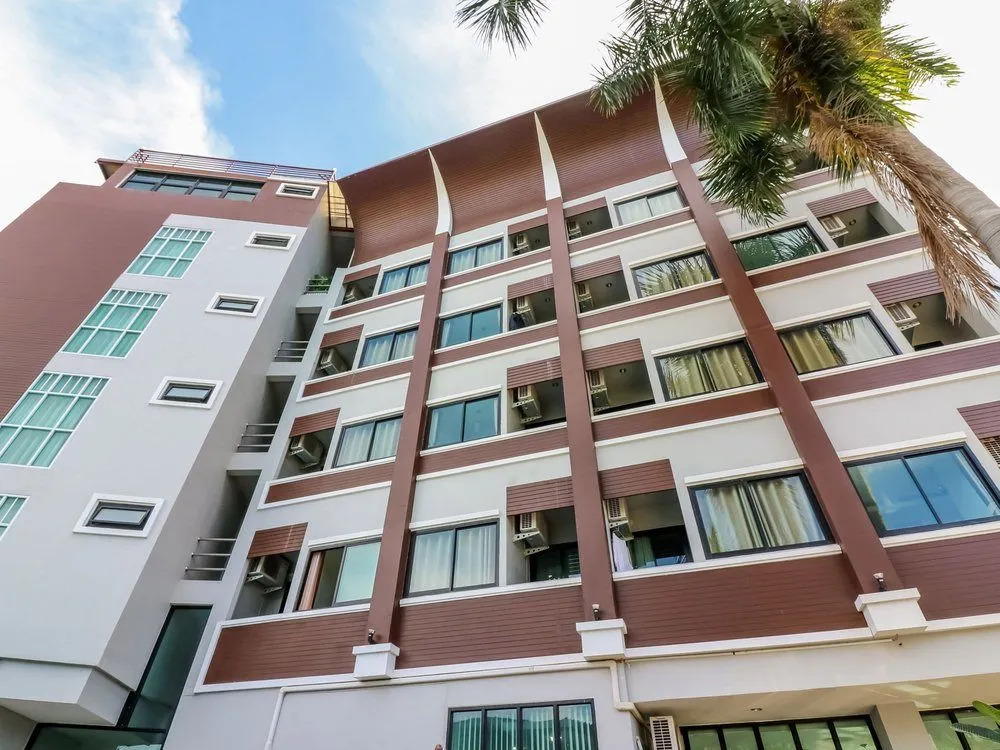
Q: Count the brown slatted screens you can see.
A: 15